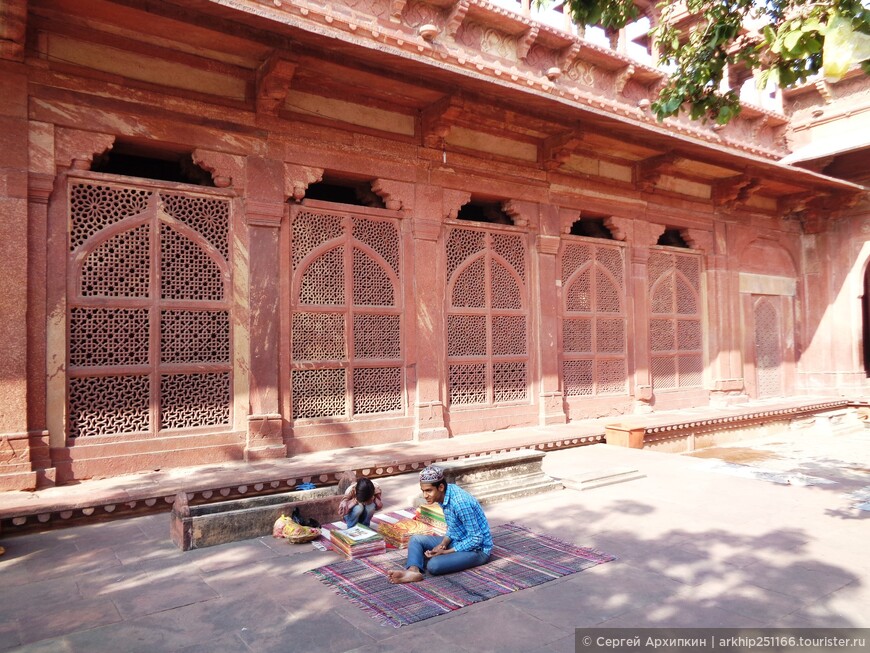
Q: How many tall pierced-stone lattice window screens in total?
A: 5